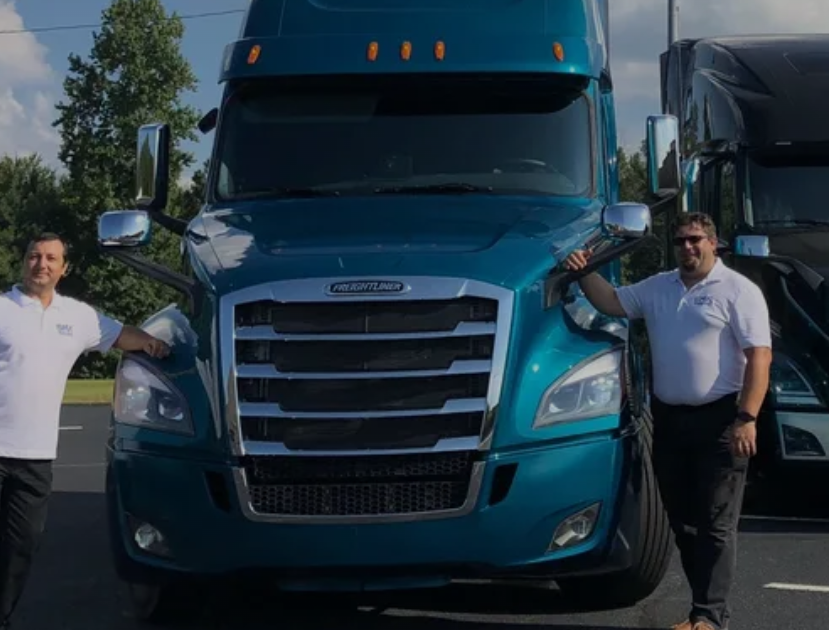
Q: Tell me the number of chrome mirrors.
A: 5